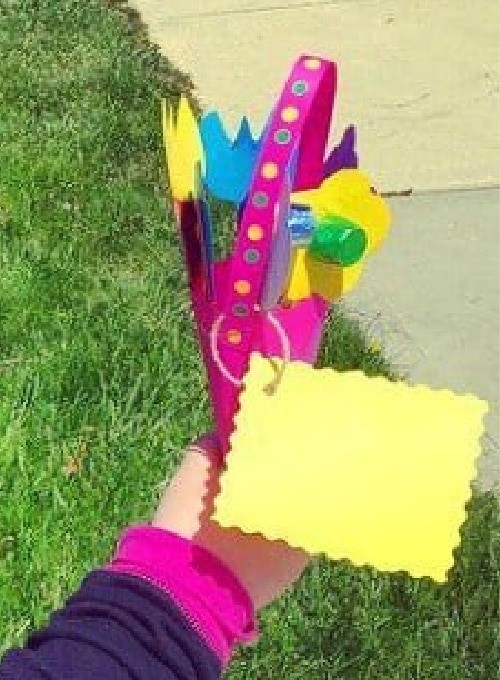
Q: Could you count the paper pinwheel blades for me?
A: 0